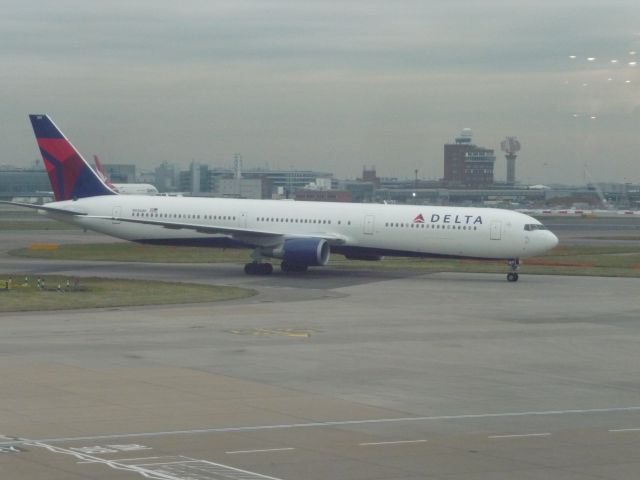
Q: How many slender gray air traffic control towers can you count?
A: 1